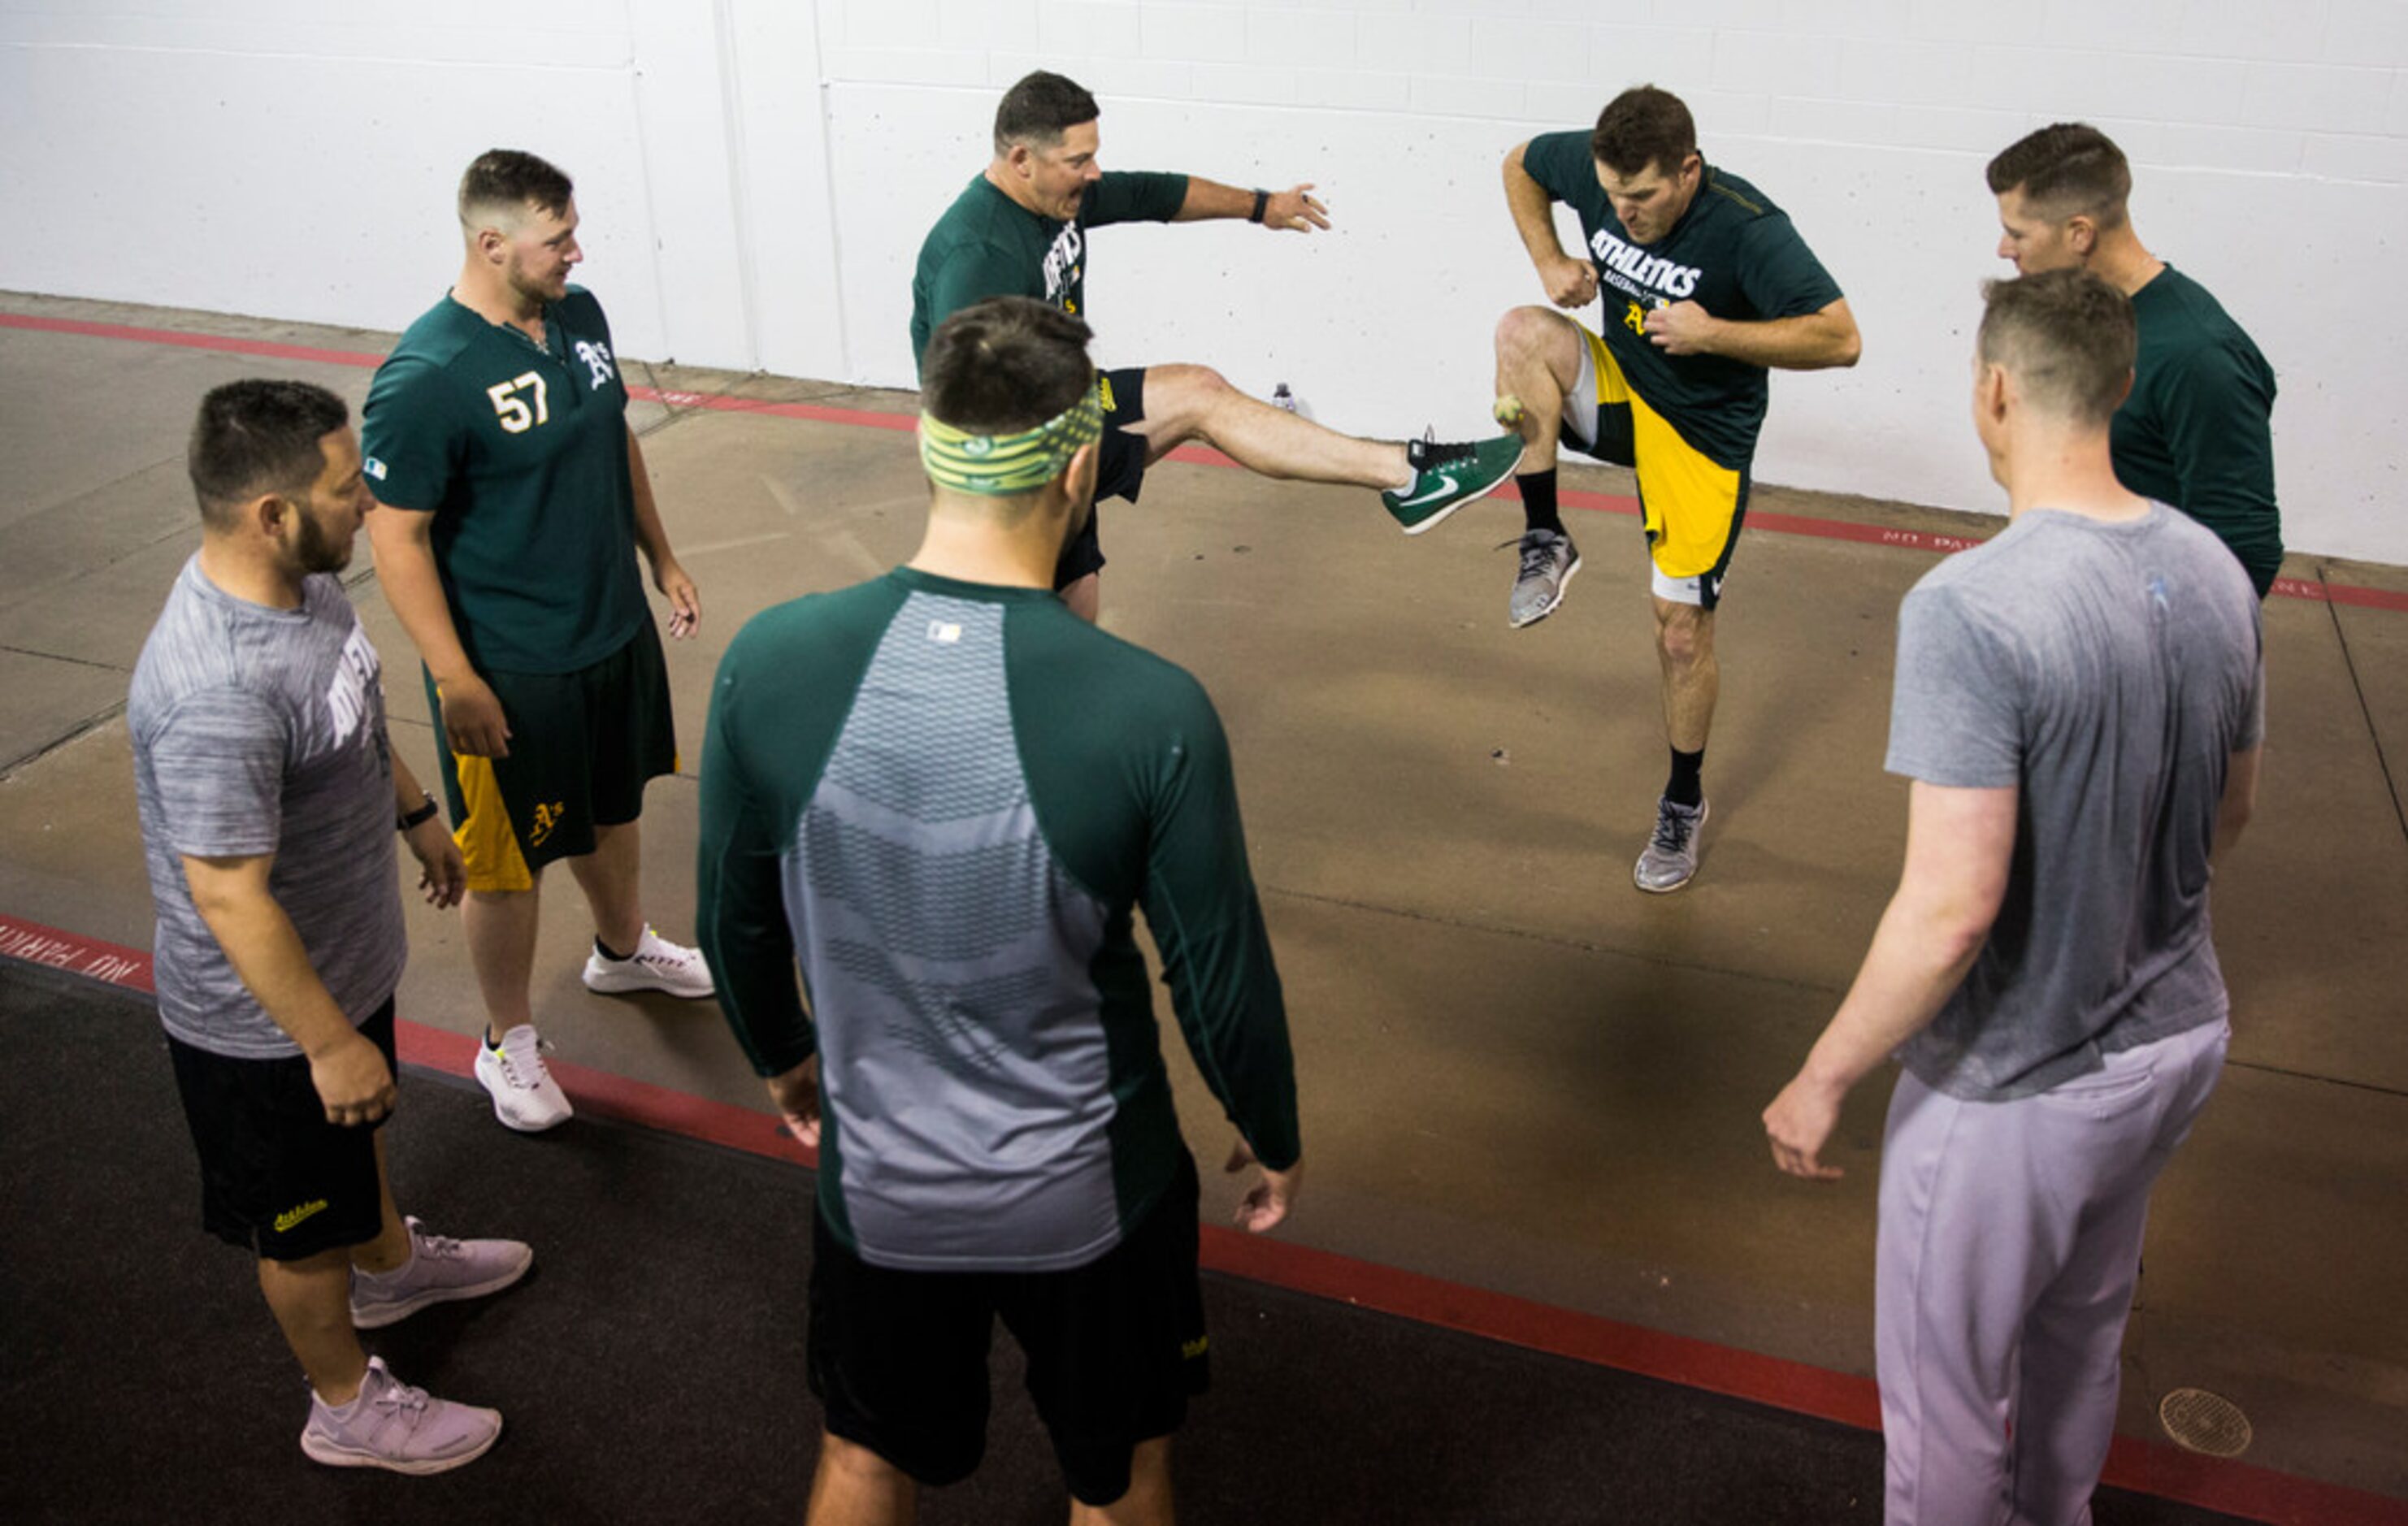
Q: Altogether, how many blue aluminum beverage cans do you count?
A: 0